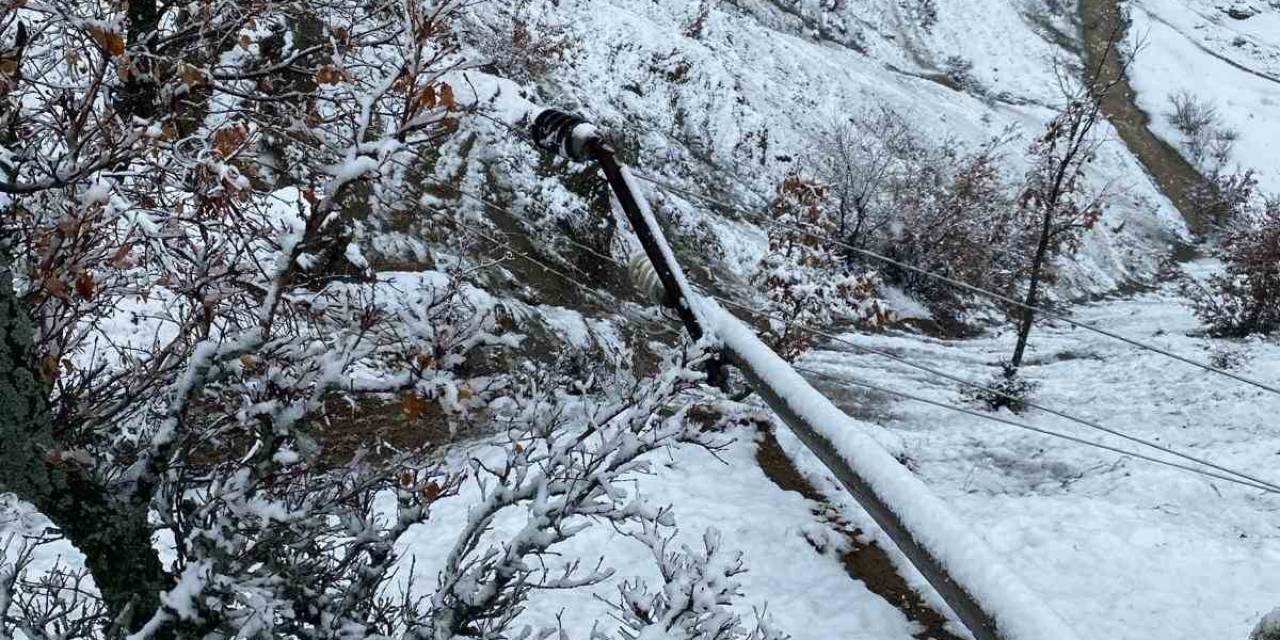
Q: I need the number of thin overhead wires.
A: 3